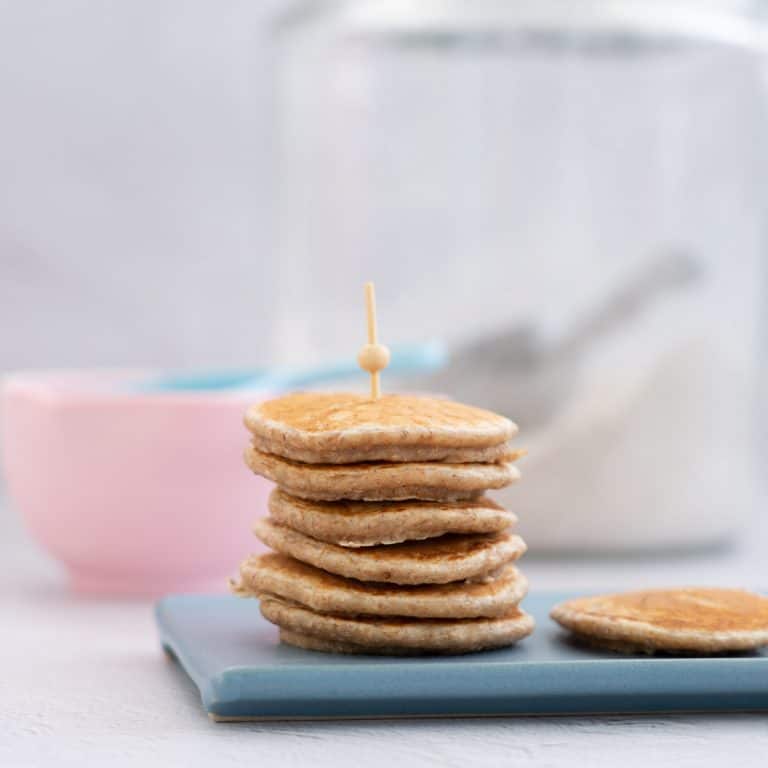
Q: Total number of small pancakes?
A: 7